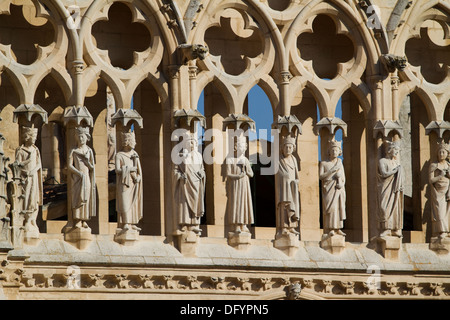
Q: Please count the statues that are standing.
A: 9